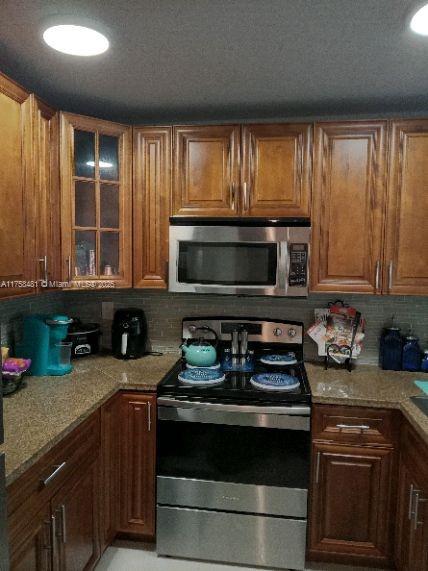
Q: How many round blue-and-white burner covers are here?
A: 4